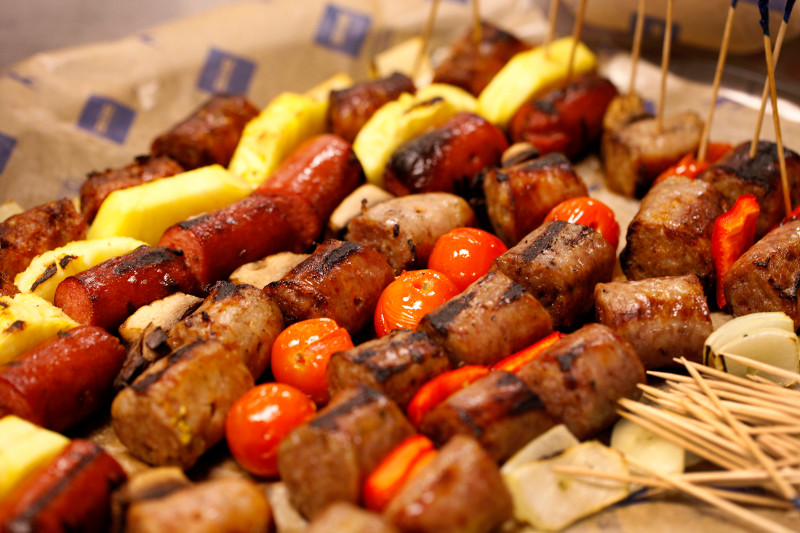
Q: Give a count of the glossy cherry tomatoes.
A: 5